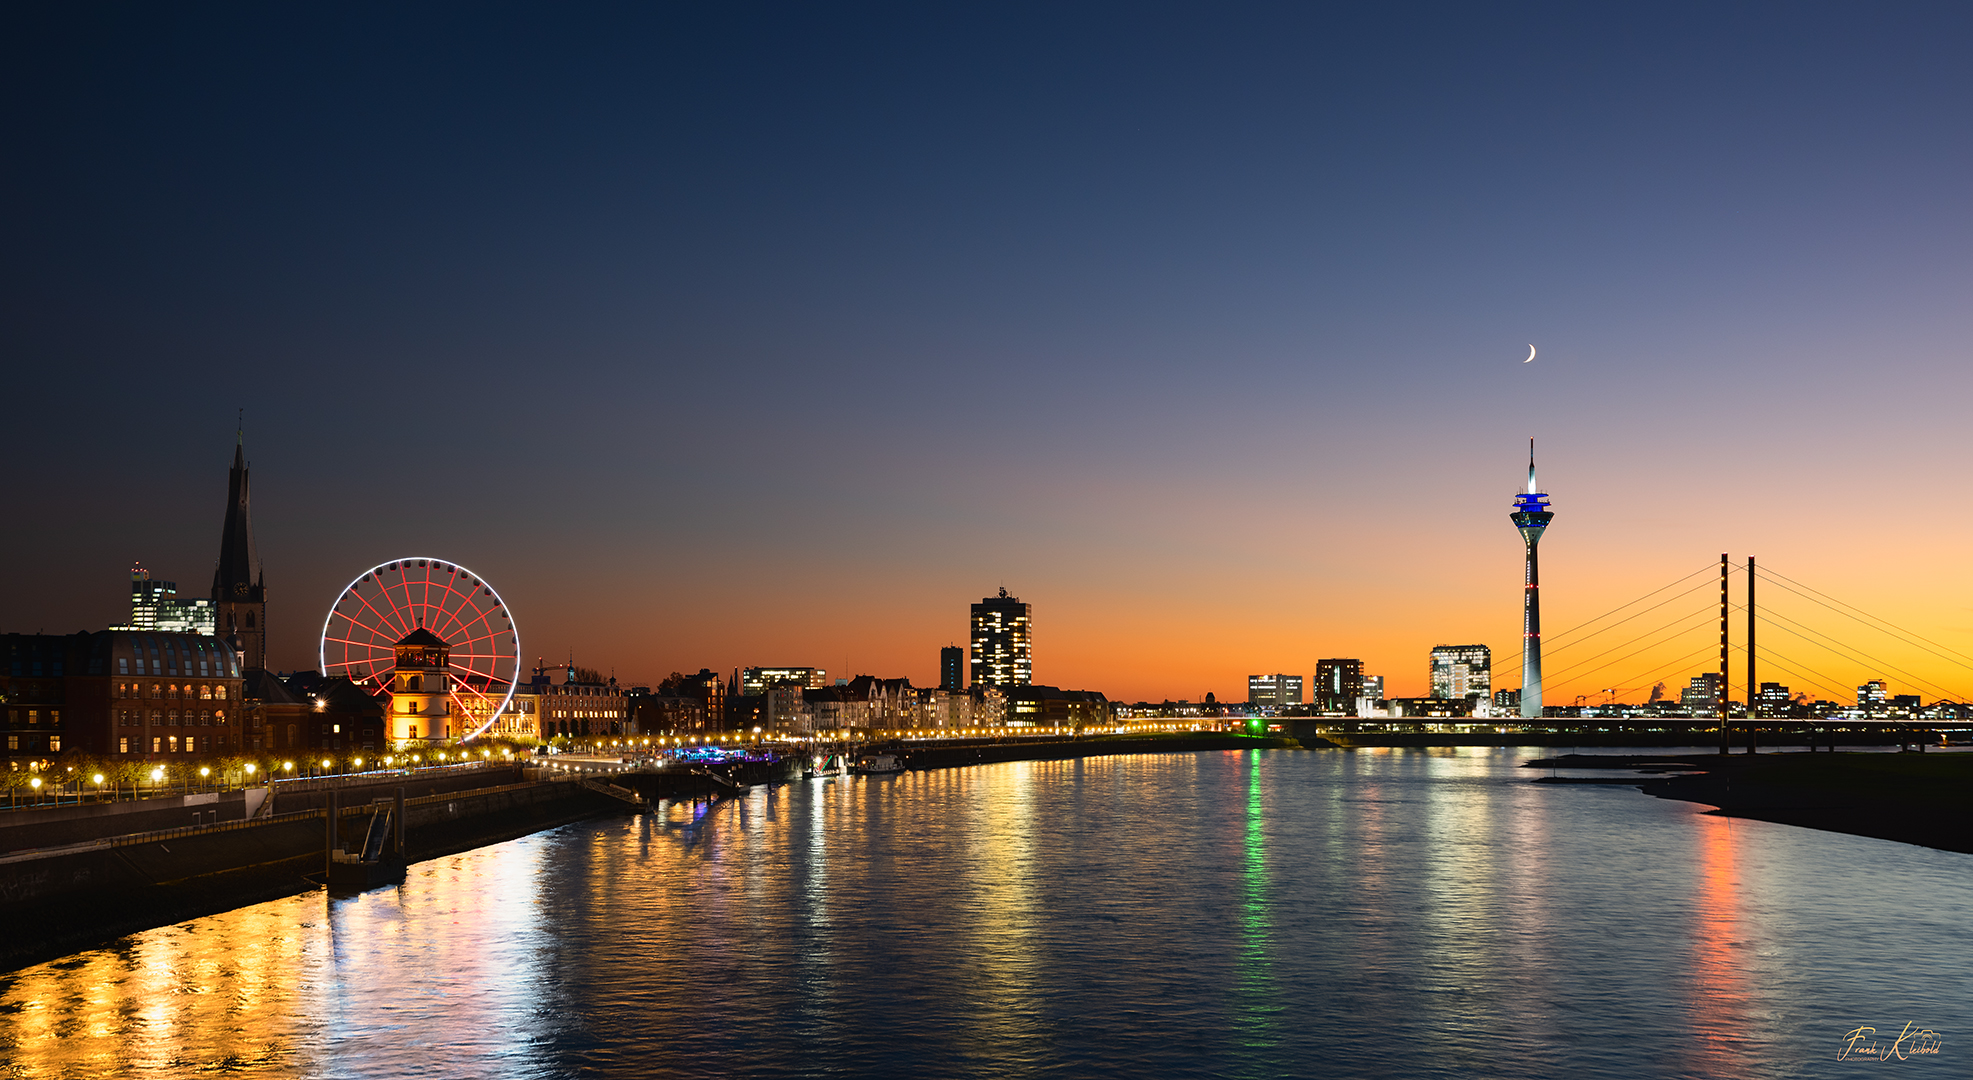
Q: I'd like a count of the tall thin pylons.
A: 2